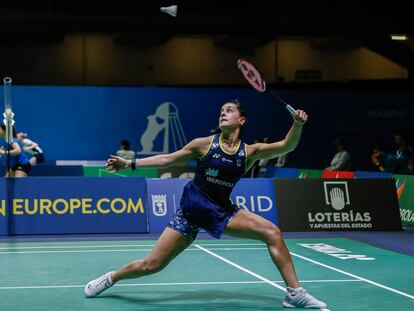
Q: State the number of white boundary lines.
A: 5